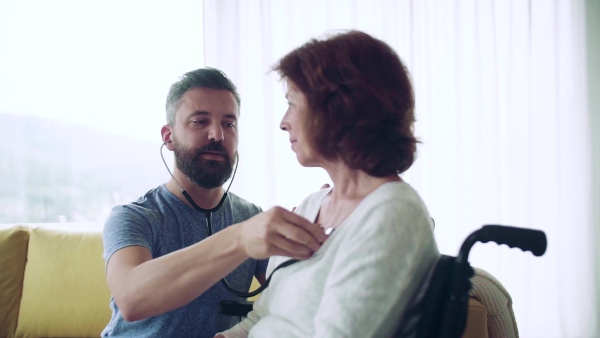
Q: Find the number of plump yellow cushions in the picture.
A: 2